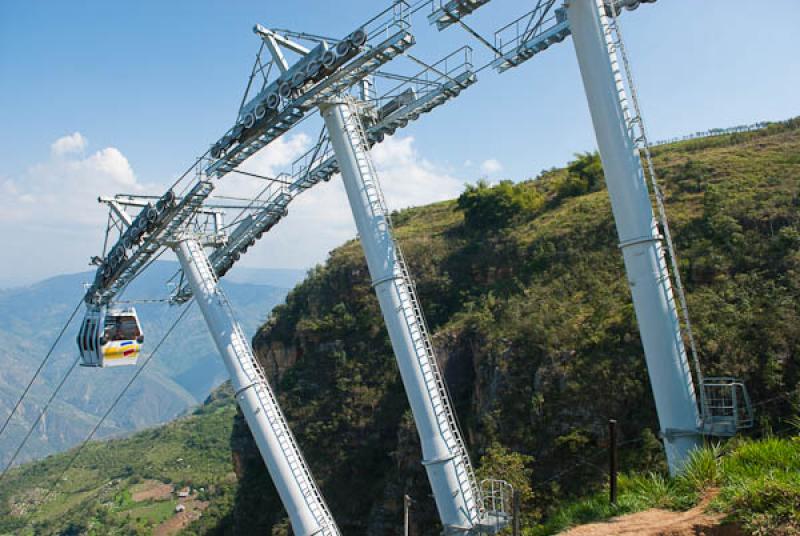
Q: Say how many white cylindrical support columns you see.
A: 3